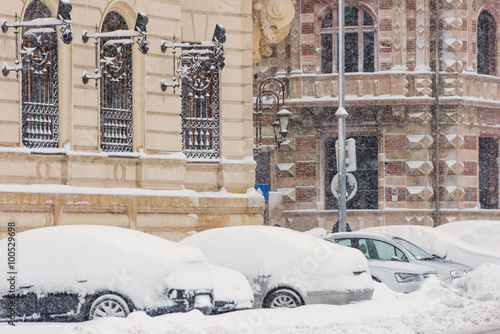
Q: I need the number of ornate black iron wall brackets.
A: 3